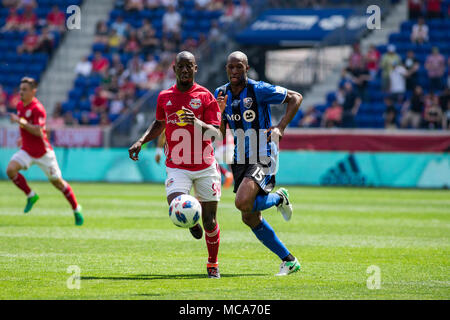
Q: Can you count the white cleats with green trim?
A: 2